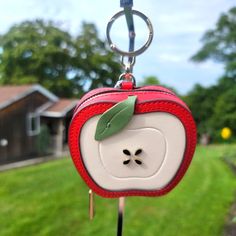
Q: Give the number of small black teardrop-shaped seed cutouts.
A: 4